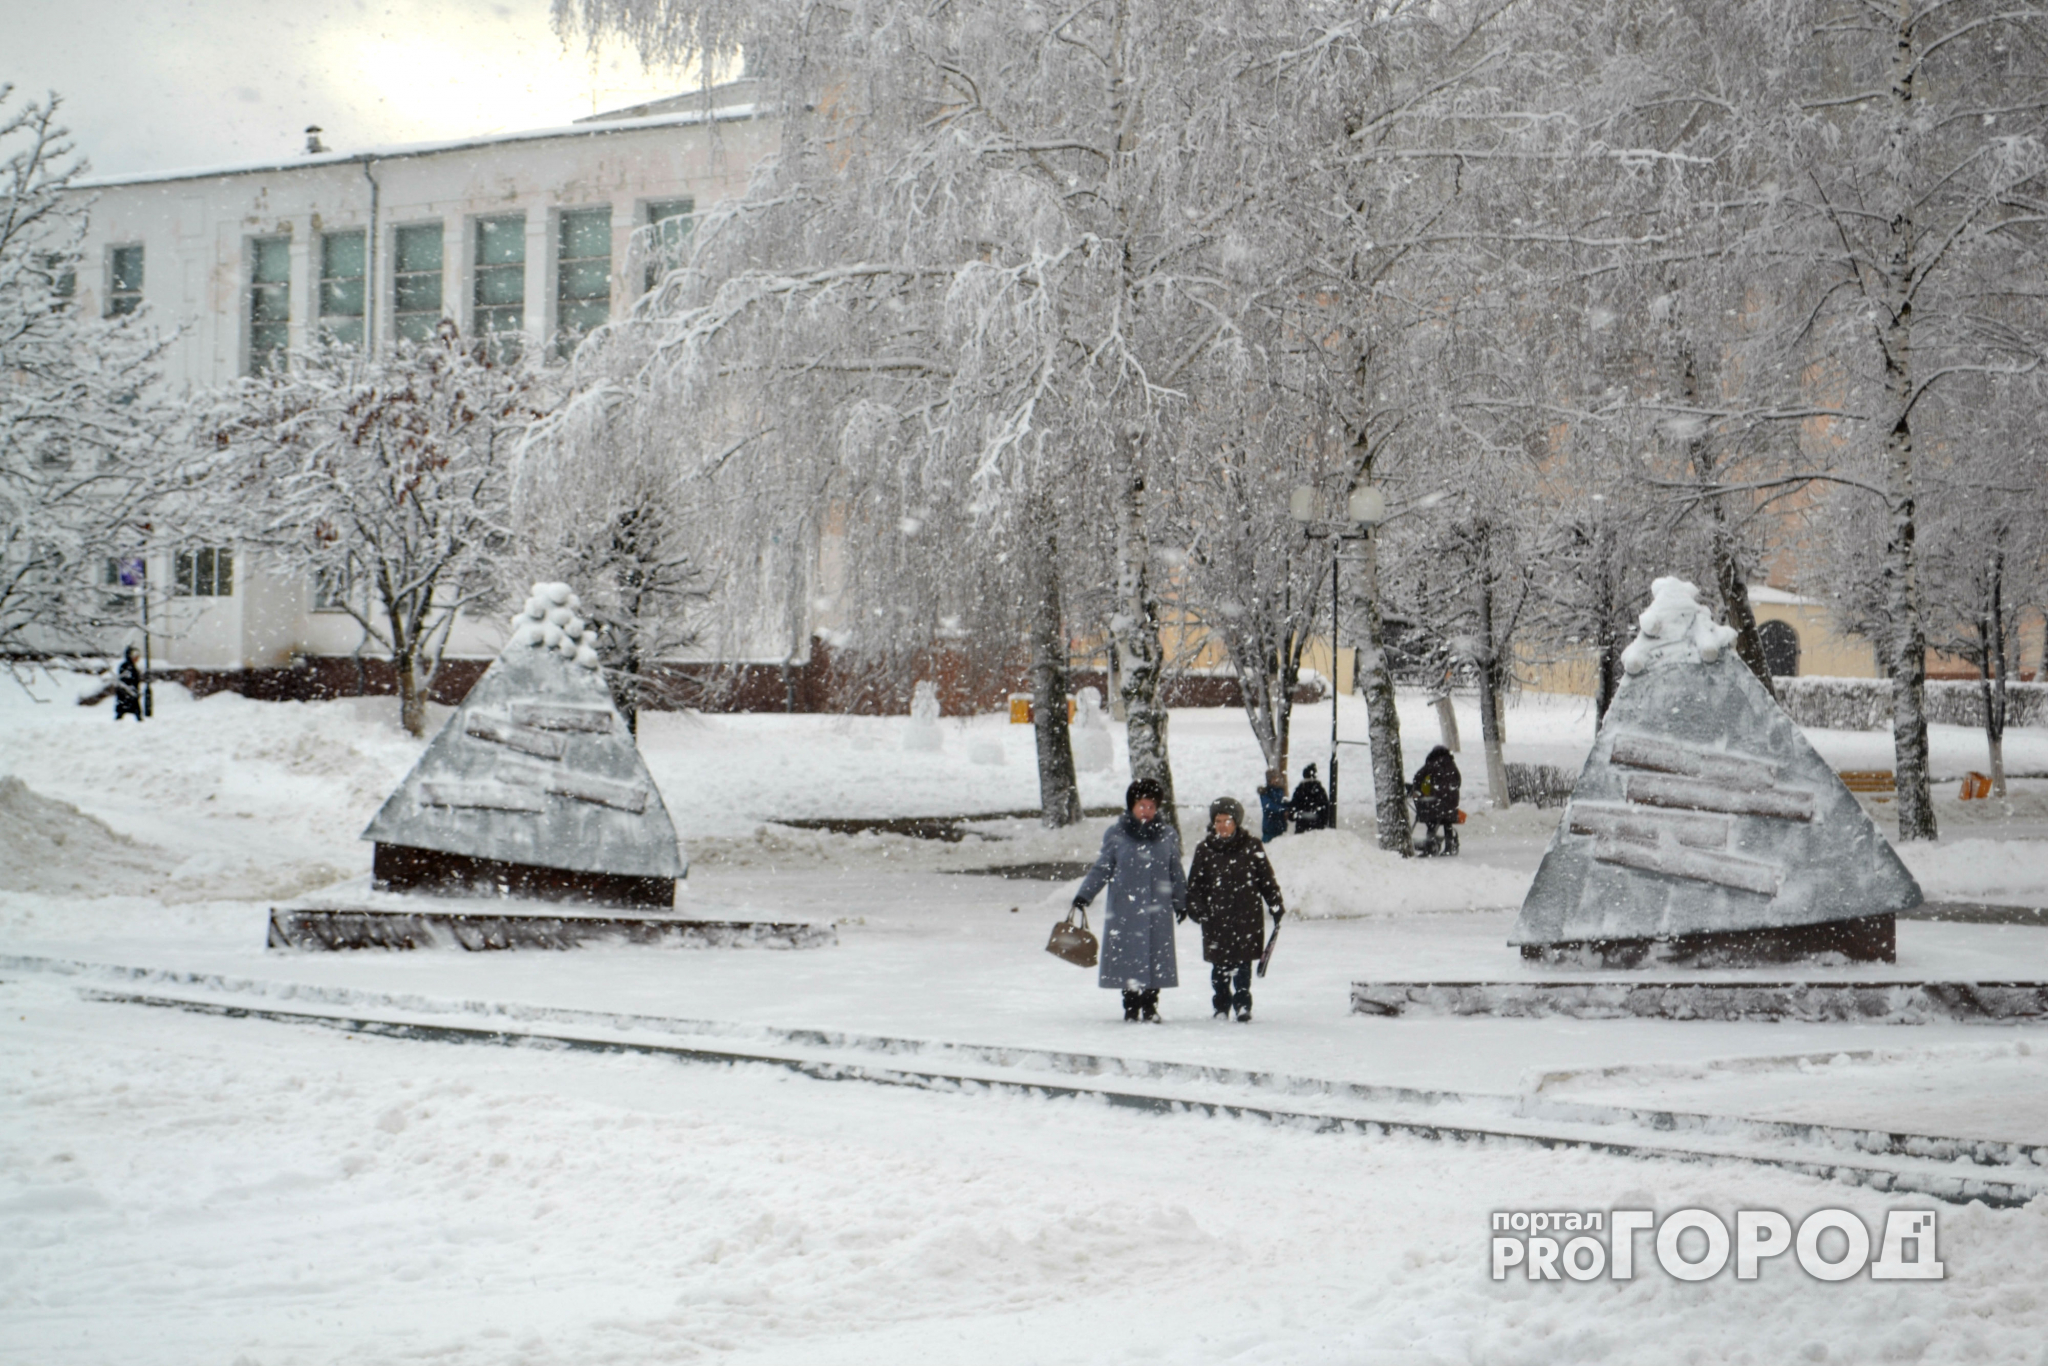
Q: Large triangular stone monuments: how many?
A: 2